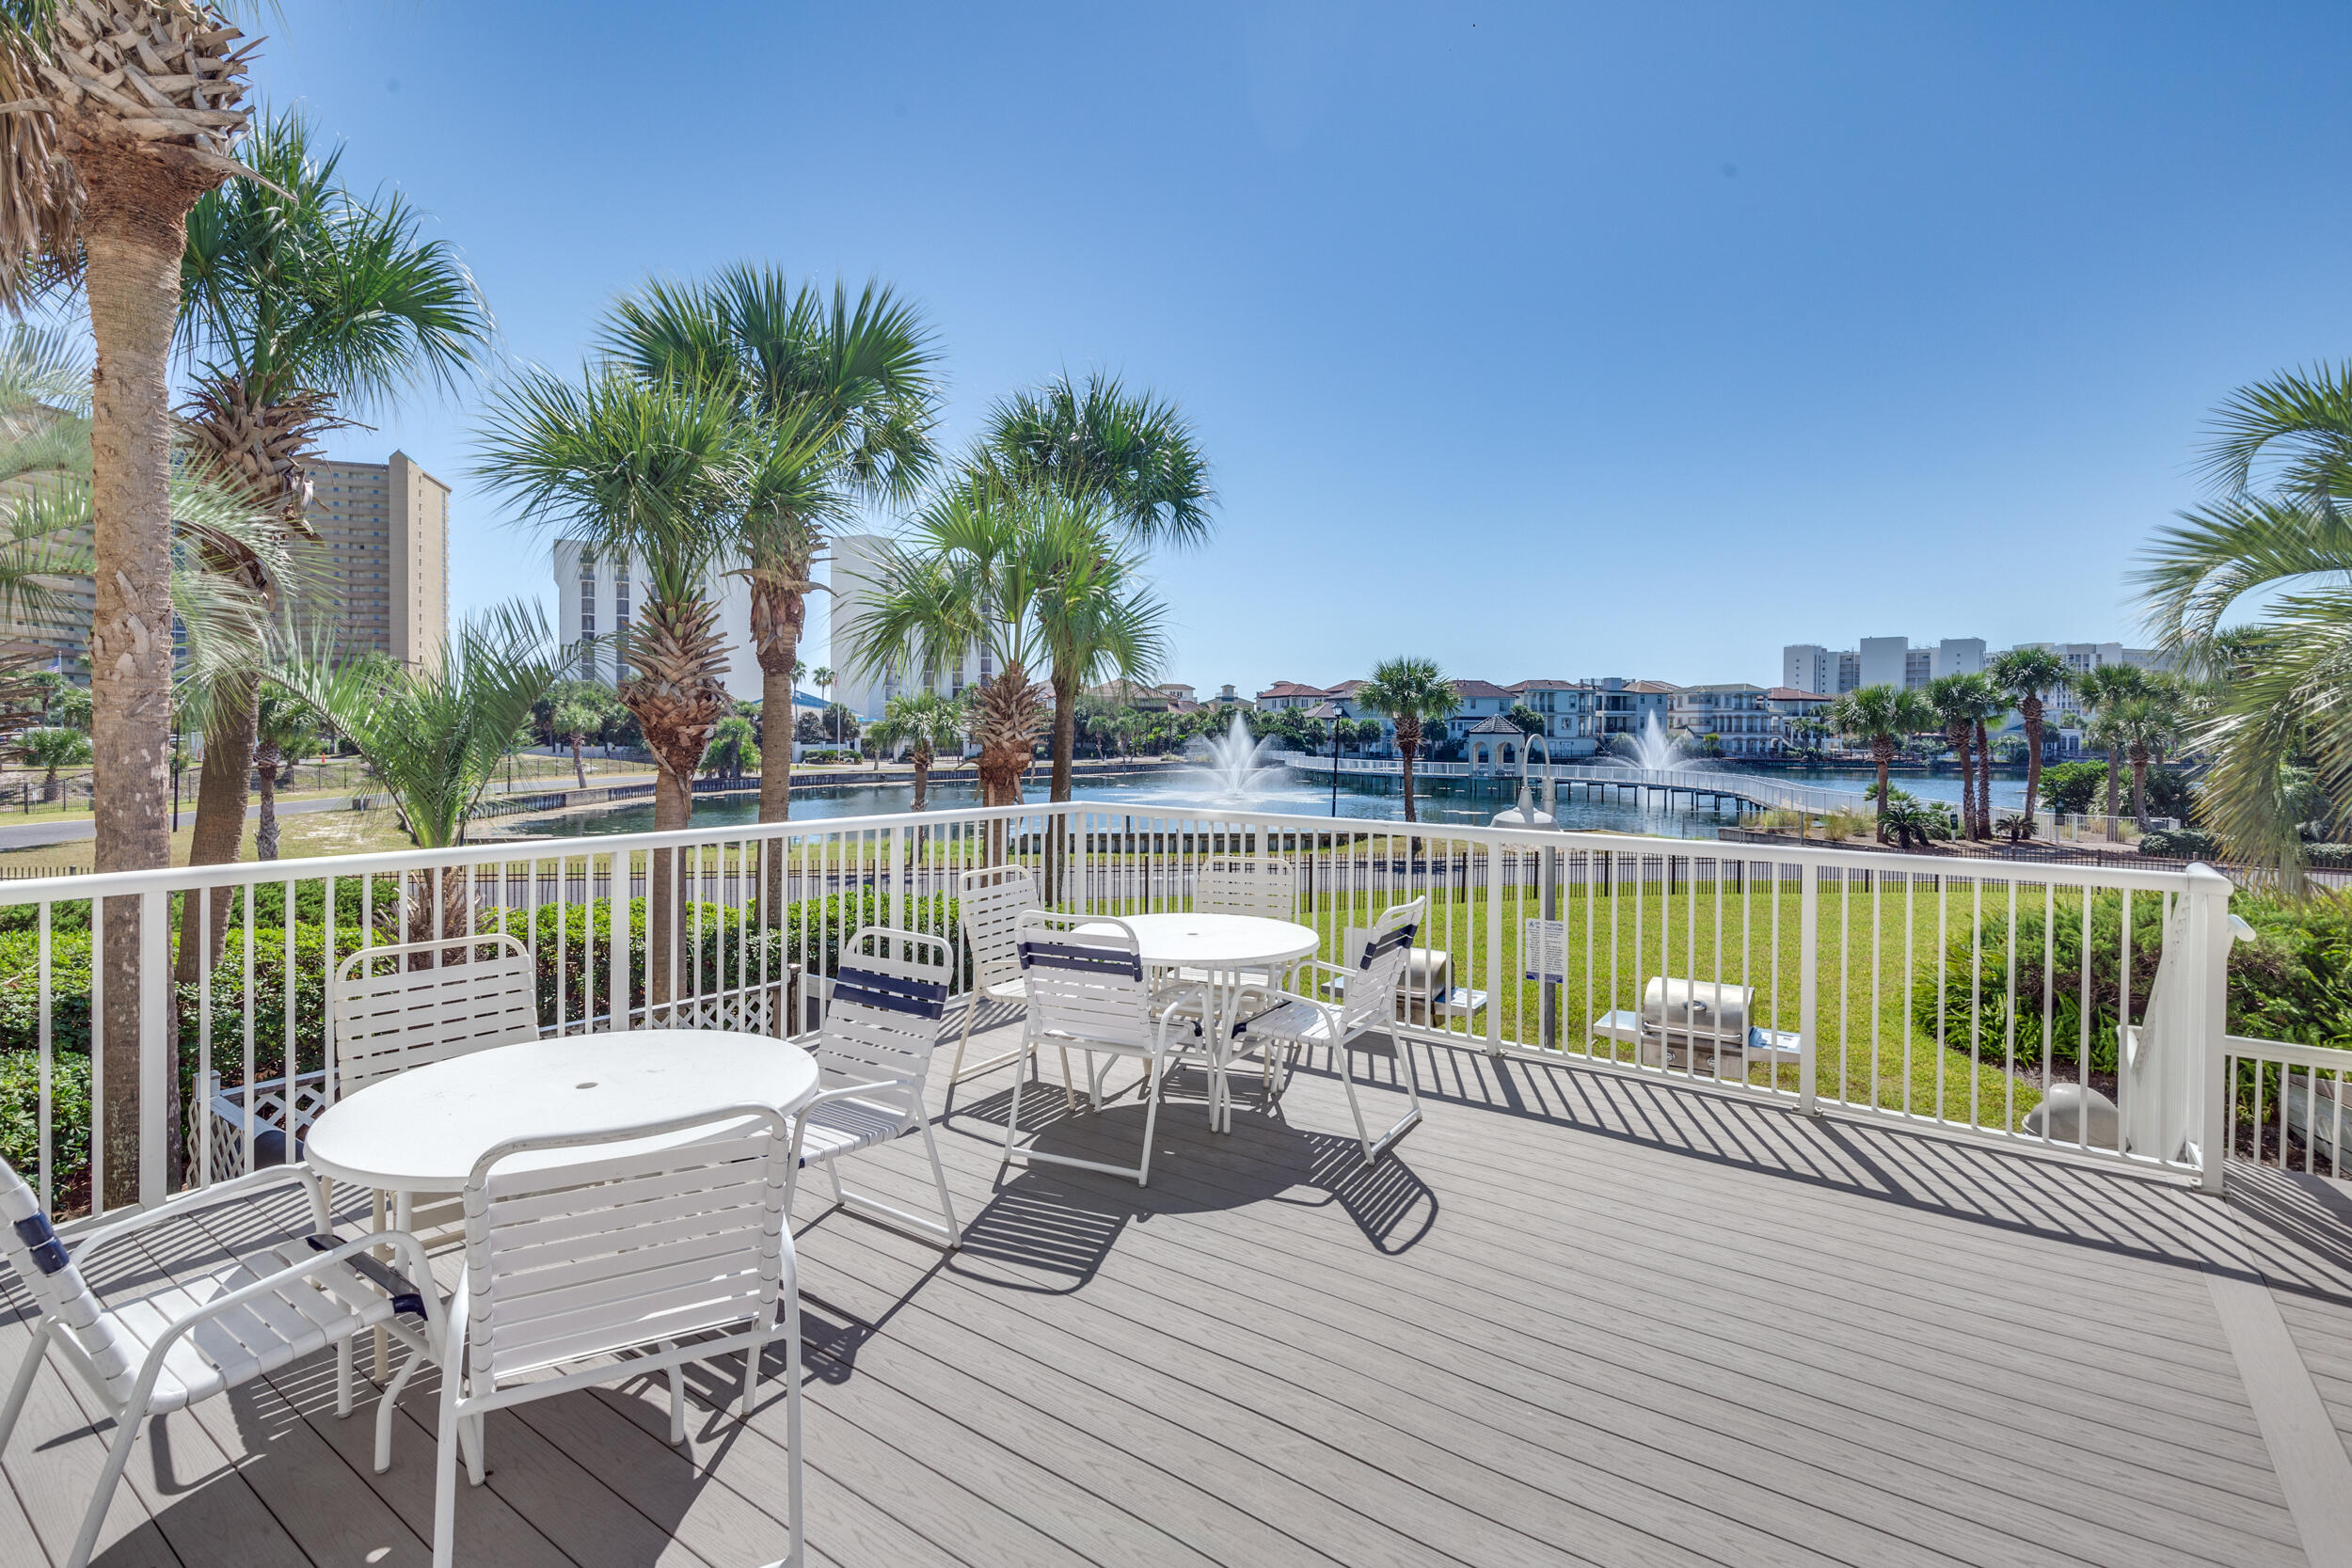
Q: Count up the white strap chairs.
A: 8